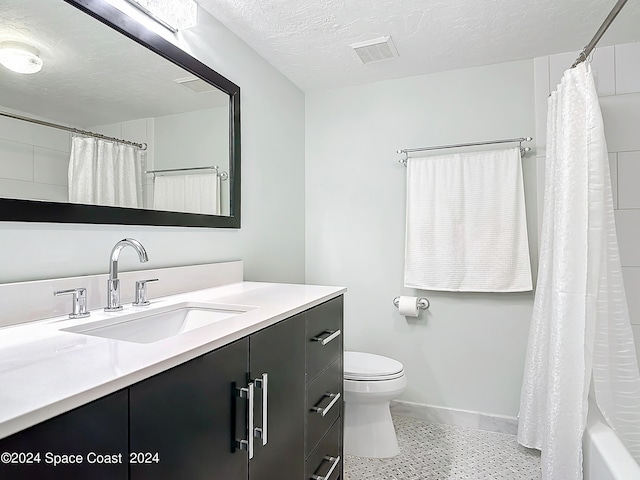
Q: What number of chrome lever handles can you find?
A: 2